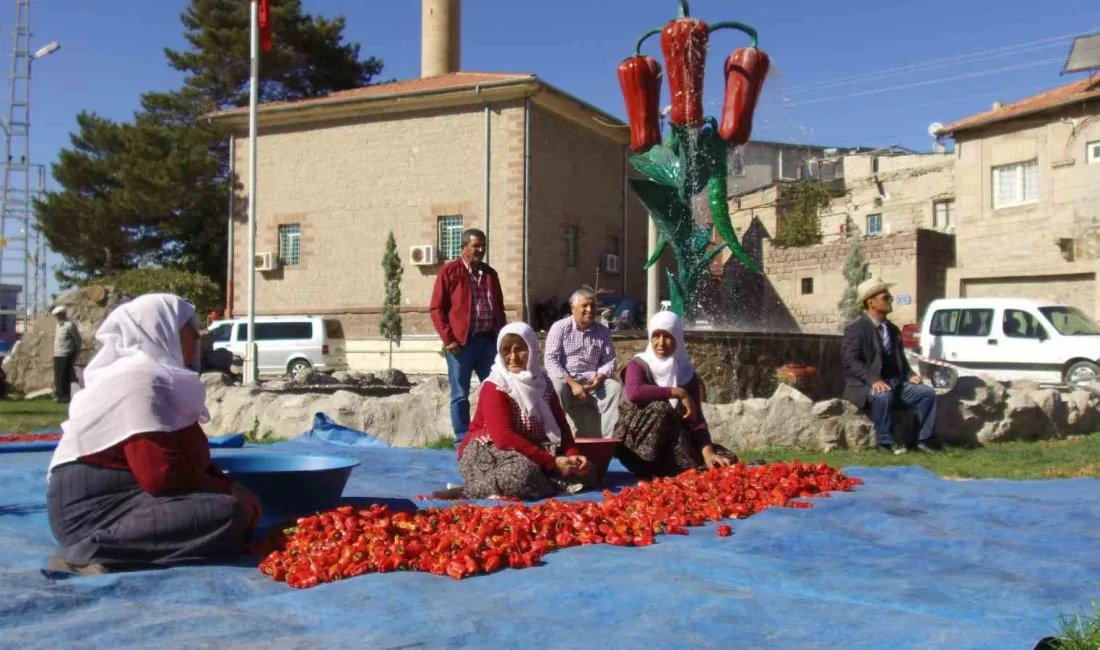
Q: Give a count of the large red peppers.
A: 3